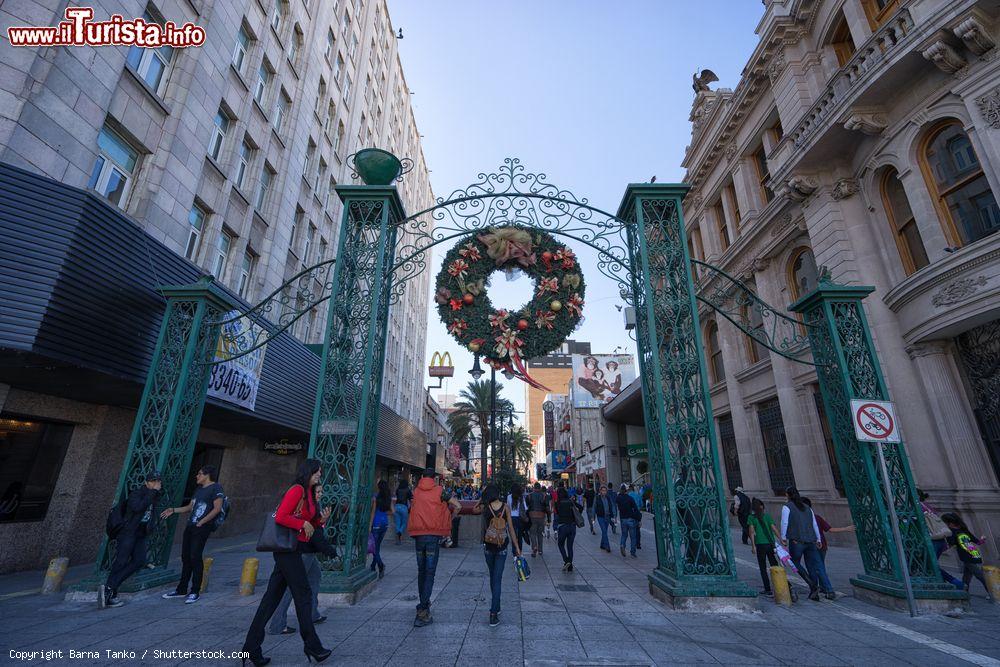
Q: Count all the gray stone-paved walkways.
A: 1